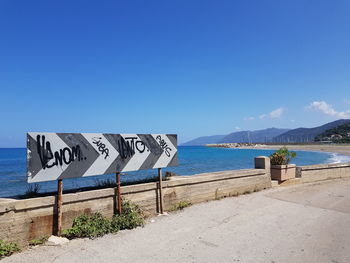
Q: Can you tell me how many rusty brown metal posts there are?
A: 3